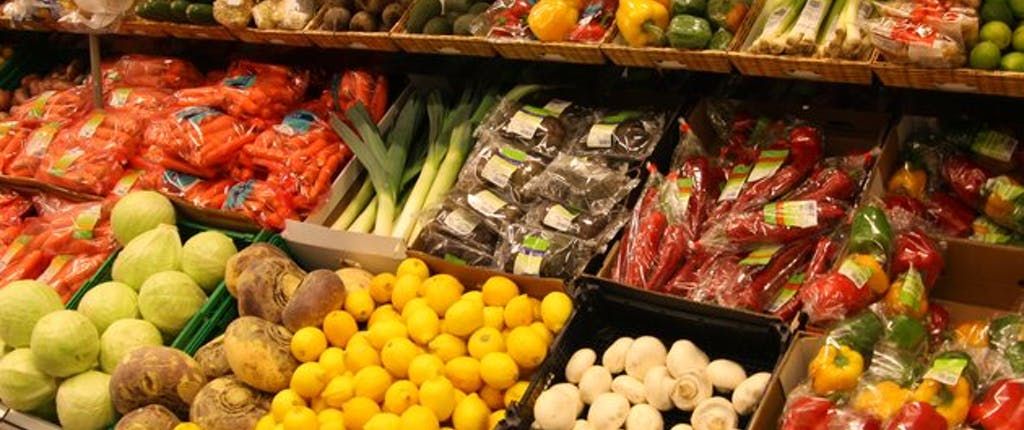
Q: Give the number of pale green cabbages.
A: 10